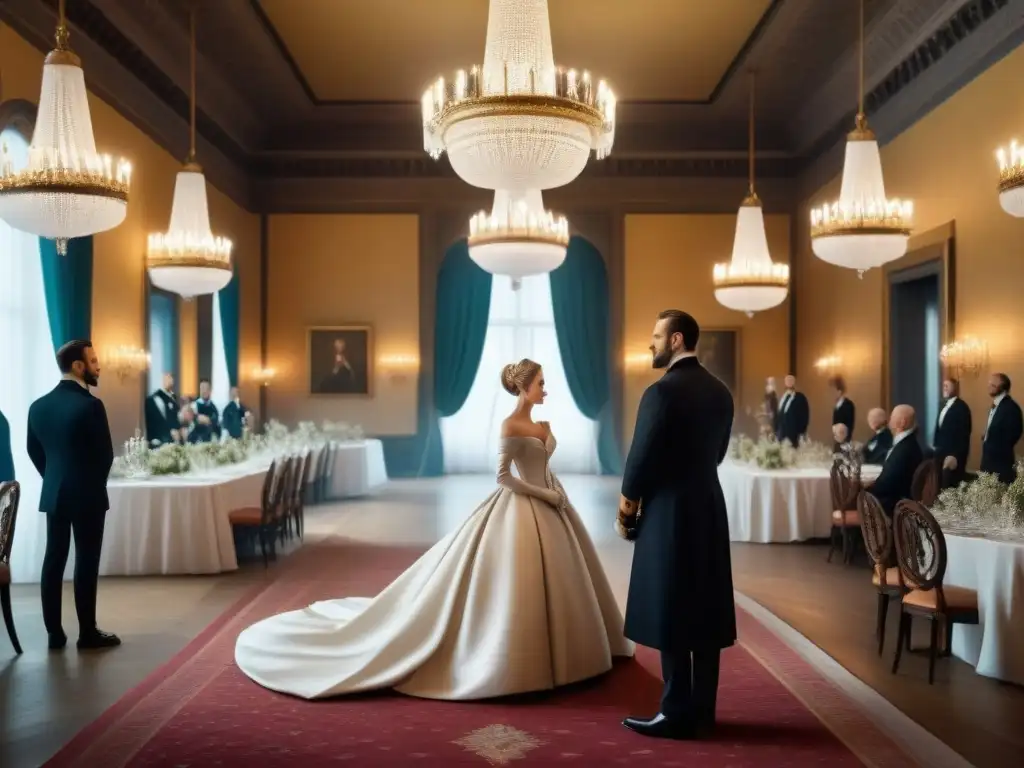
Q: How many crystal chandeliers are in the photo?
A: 7